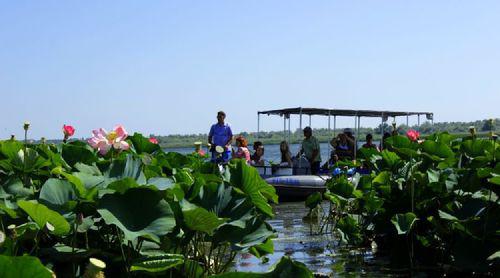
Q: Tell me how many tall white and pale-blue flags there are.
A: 0